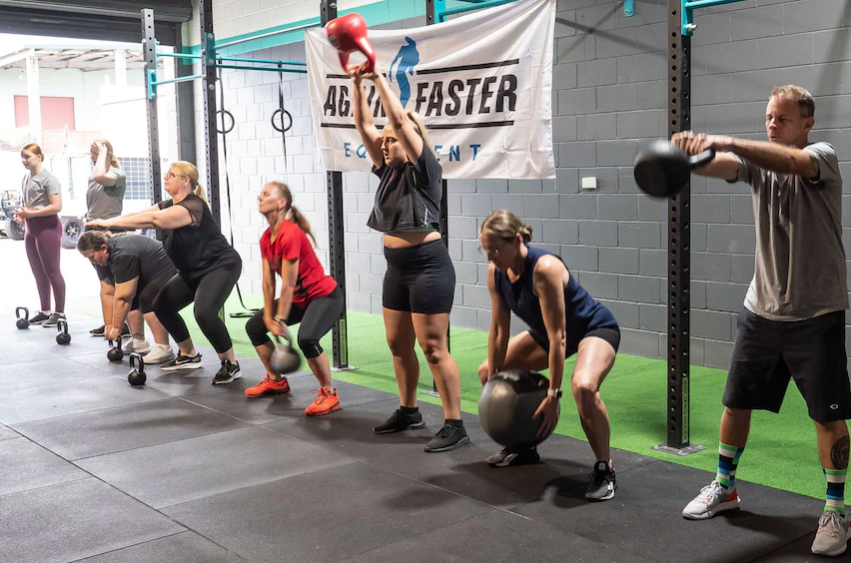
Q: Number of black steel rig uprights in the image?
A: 5